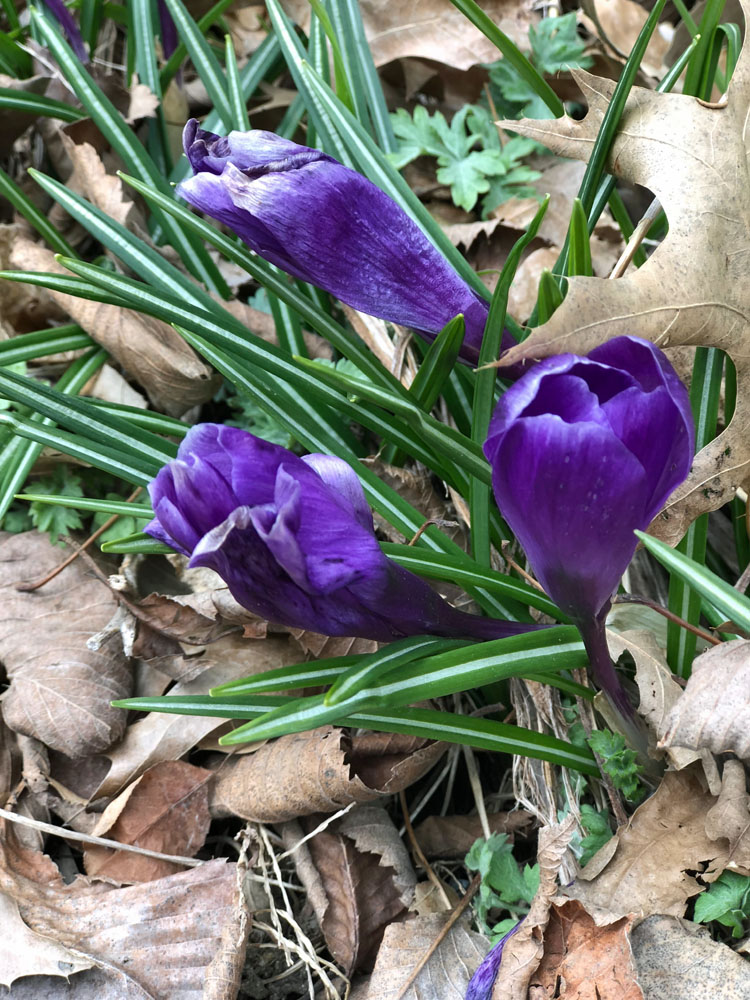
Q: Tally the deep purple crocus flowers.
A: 3